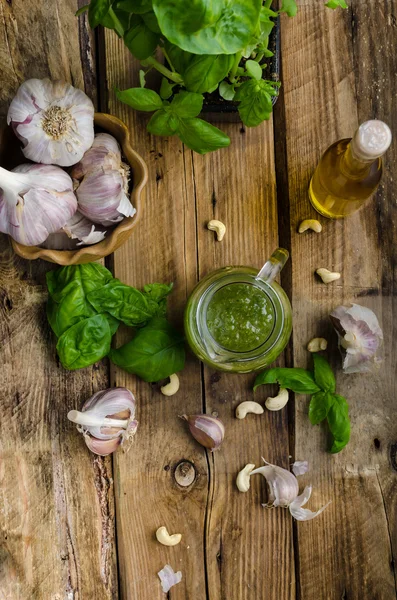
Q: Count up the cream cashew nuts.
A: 9